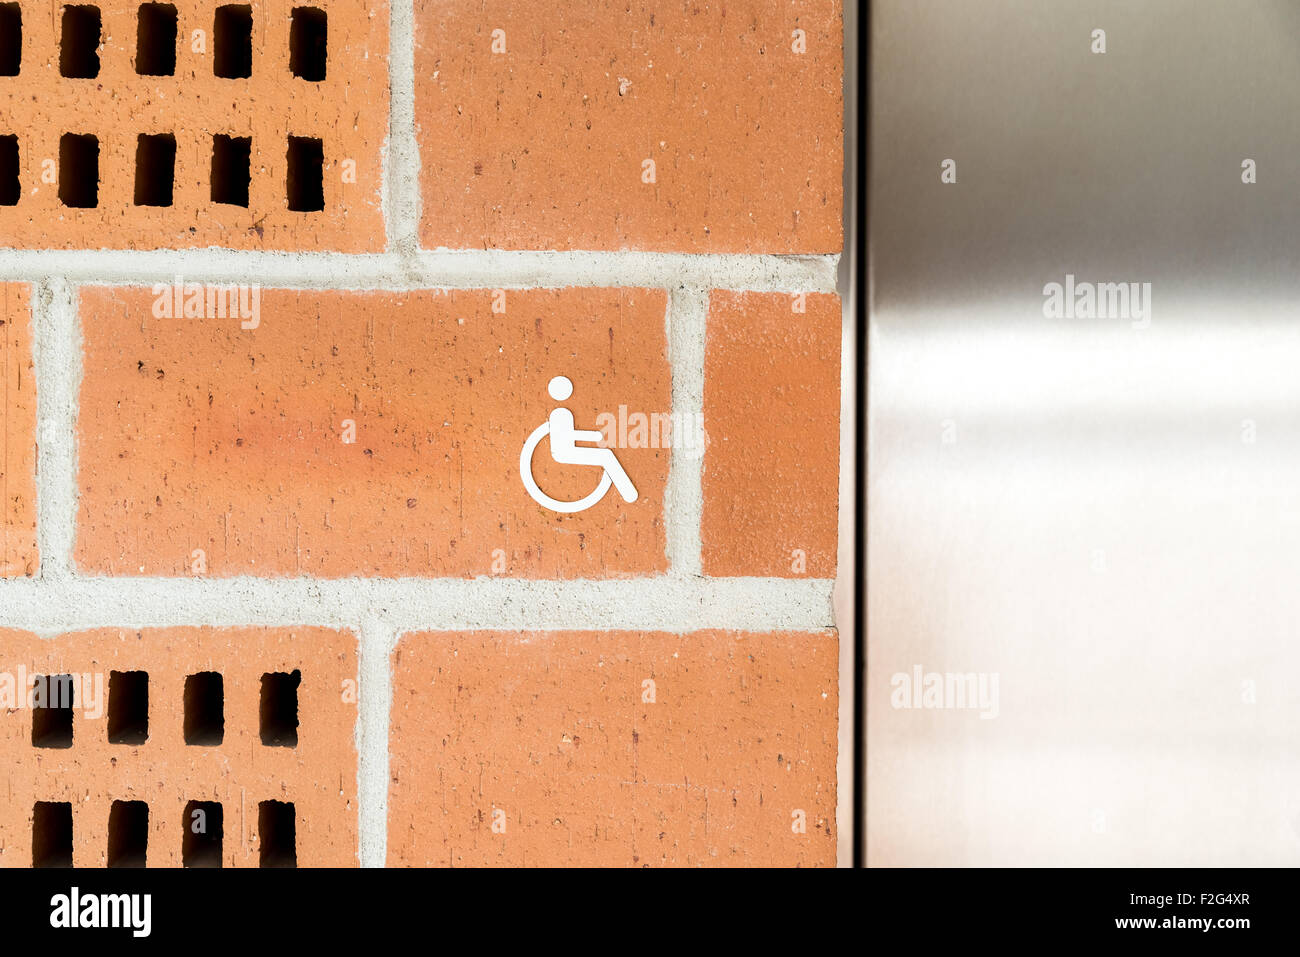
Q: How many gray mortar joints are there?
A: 6